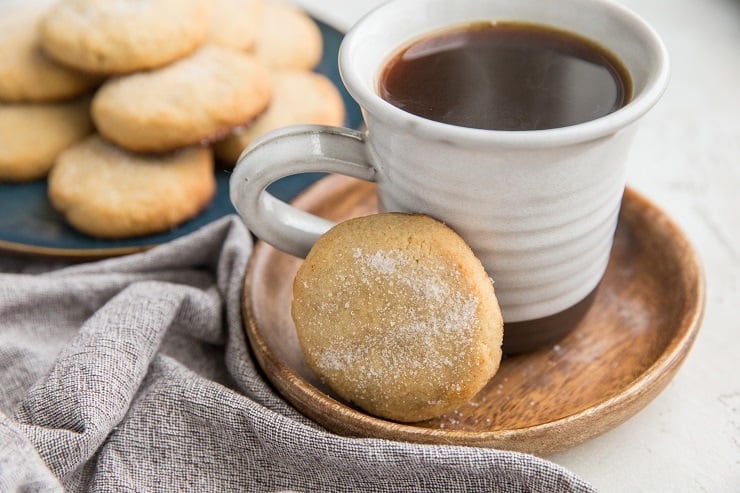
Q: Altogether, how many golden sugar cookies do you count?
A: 9